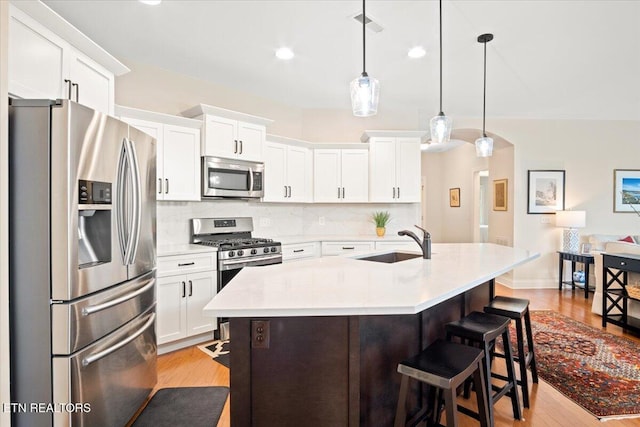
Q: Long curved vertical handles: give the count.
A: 2